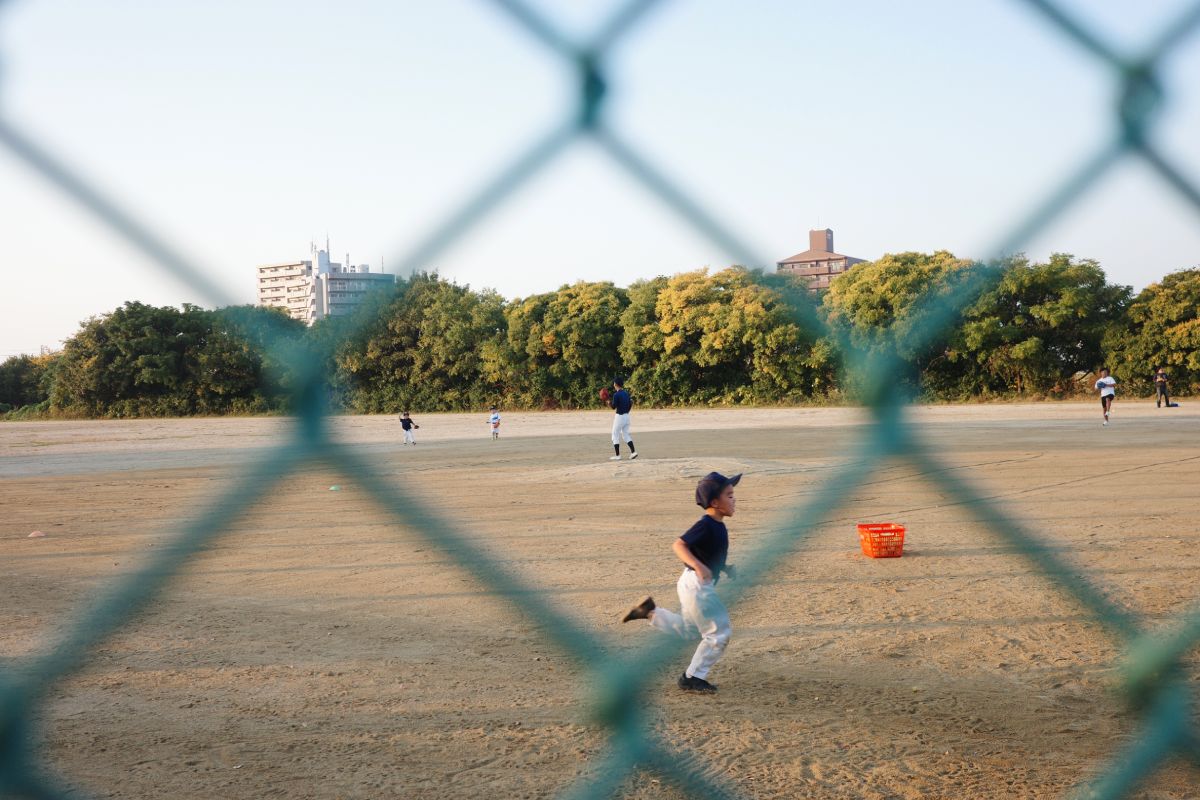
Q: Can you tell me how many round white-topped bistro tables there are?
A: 0